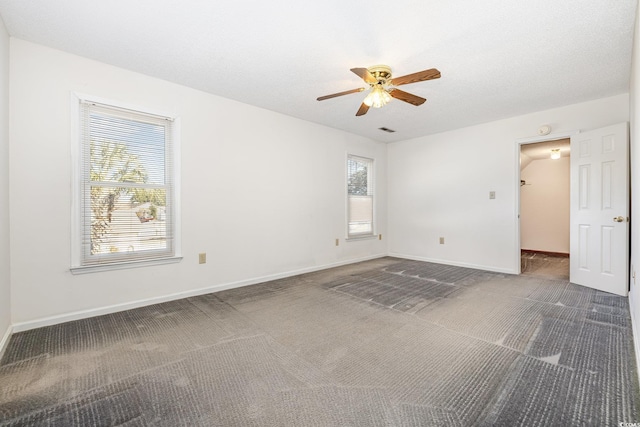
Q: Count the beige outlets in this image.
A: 4